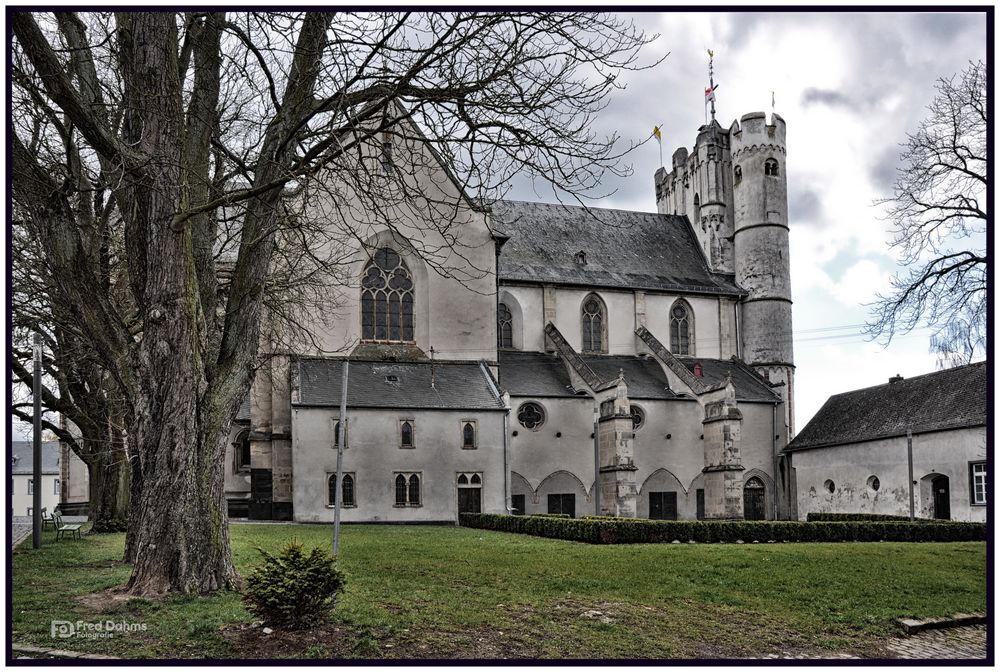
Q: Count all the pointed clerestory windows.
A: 3